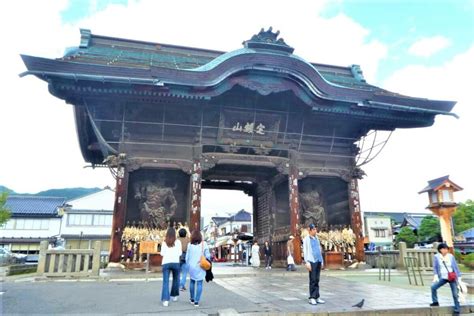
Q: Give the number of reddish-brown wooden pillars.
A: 4